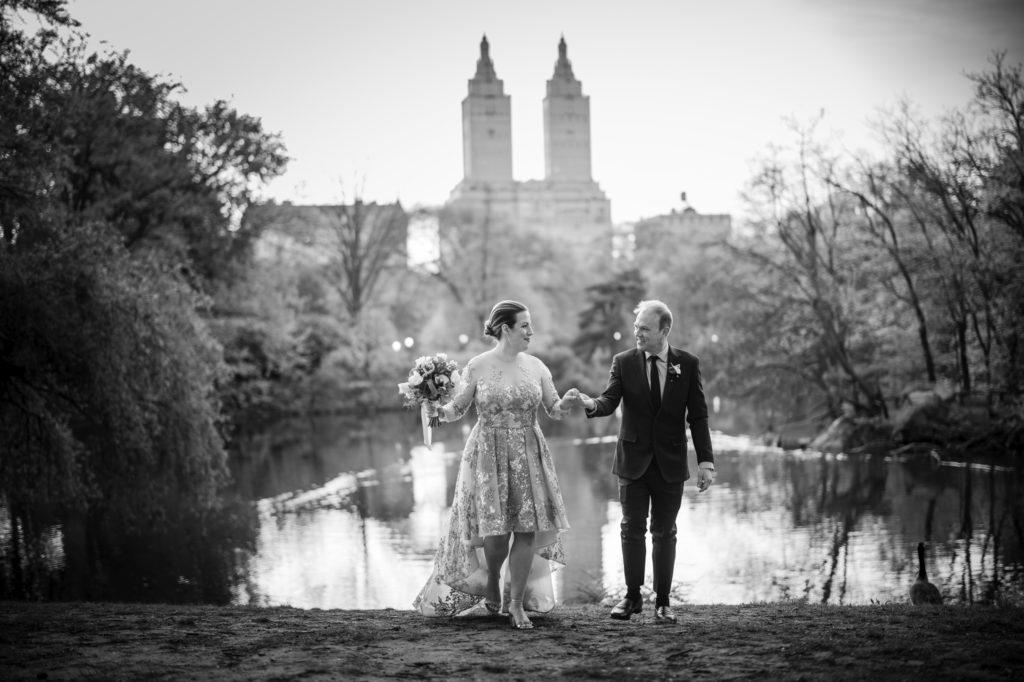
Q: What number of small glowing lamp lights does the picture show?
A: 5